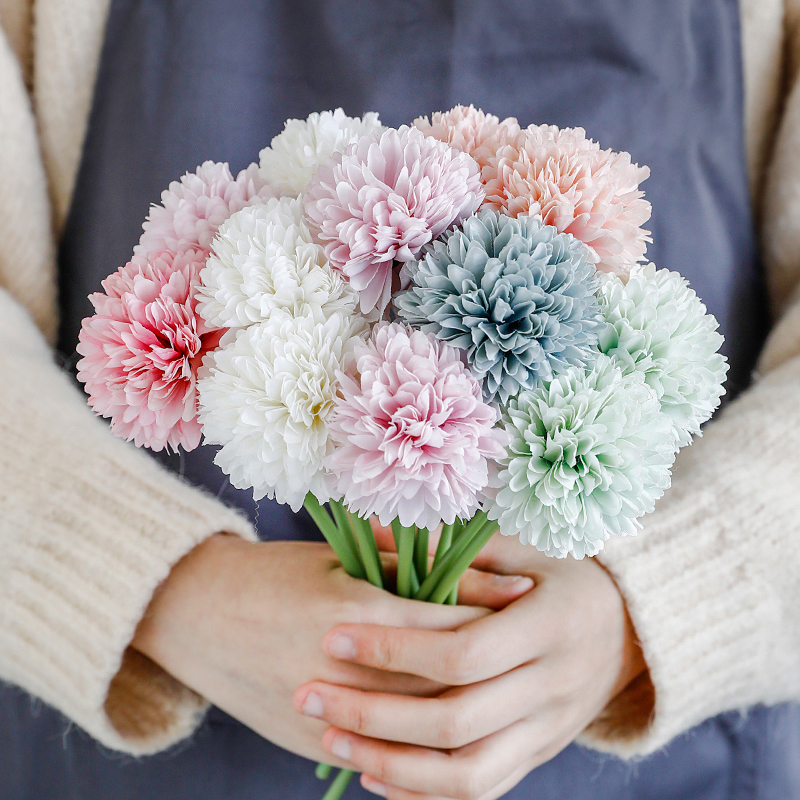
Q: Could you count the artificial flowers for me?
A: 12